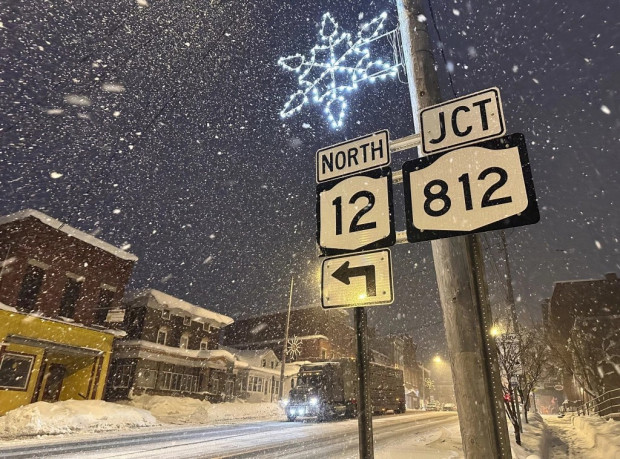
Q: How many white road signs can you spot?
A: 5